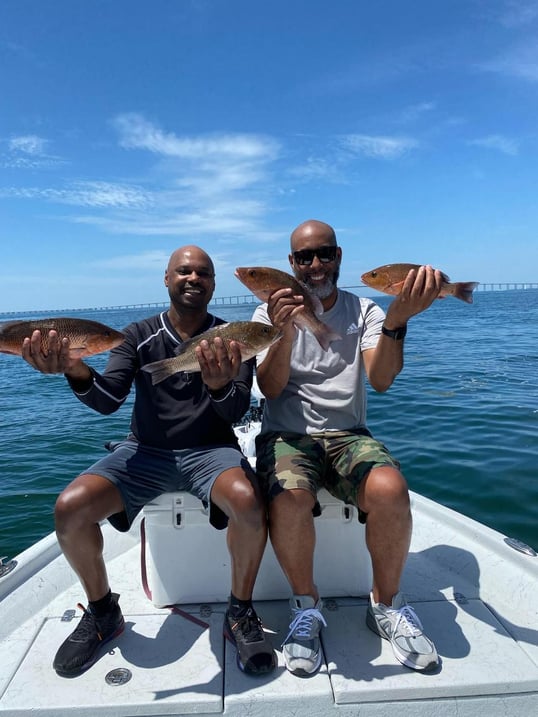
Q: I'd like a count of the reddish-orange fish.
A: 3